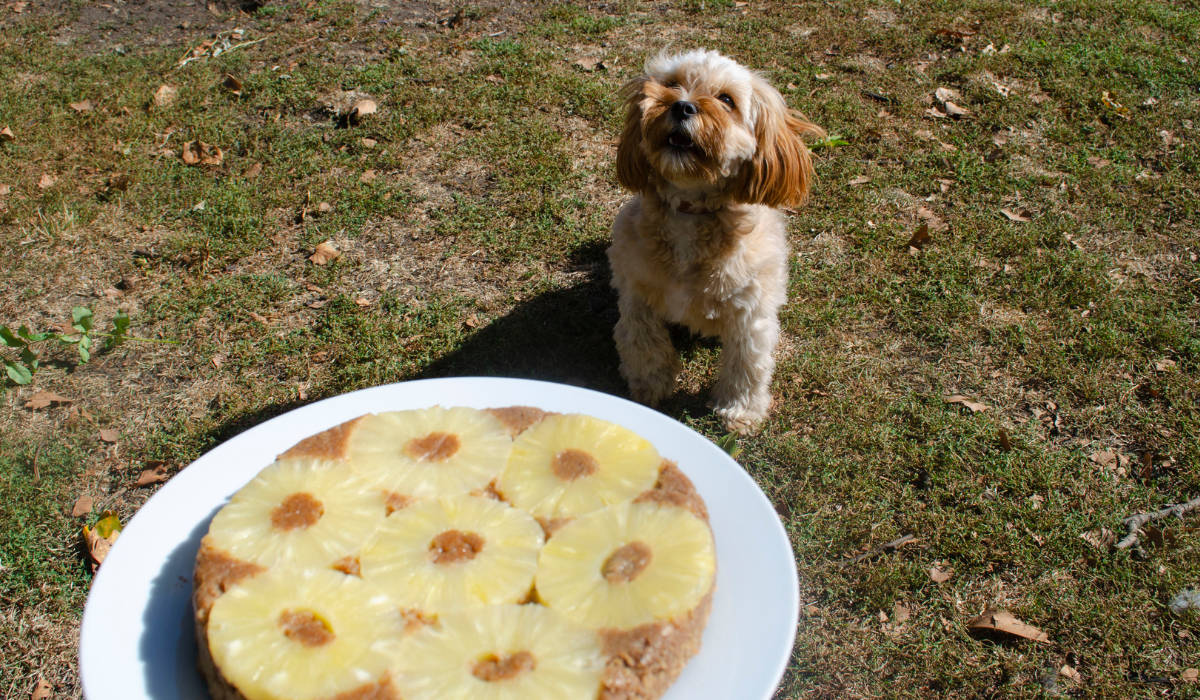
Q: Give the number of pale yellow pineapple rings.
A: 7